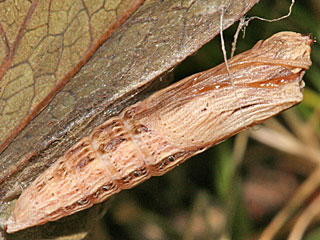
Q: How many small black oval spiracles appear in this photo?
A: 4